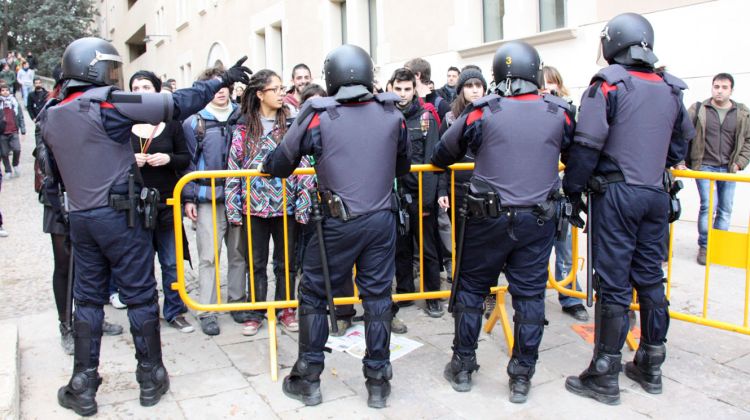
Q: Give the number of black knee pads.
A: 8